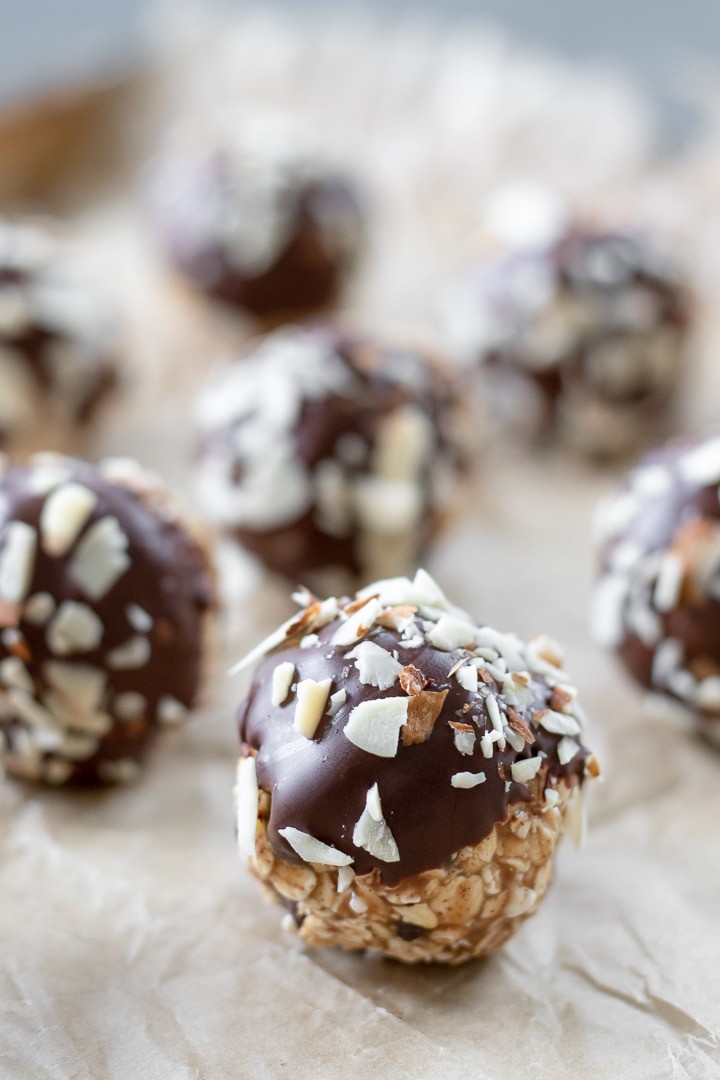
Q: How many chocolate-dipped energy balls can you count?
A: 7